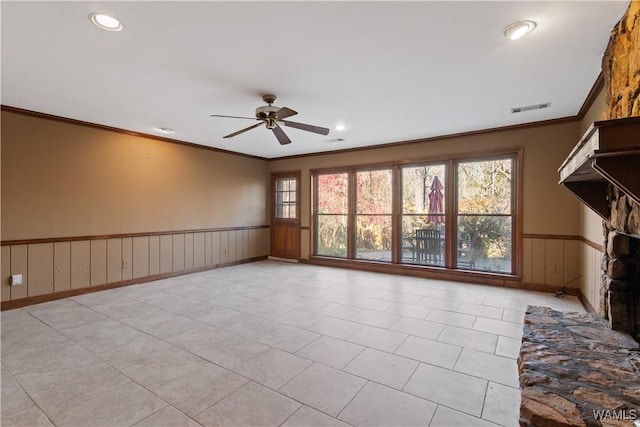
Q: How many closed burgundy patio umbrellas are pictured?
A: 1